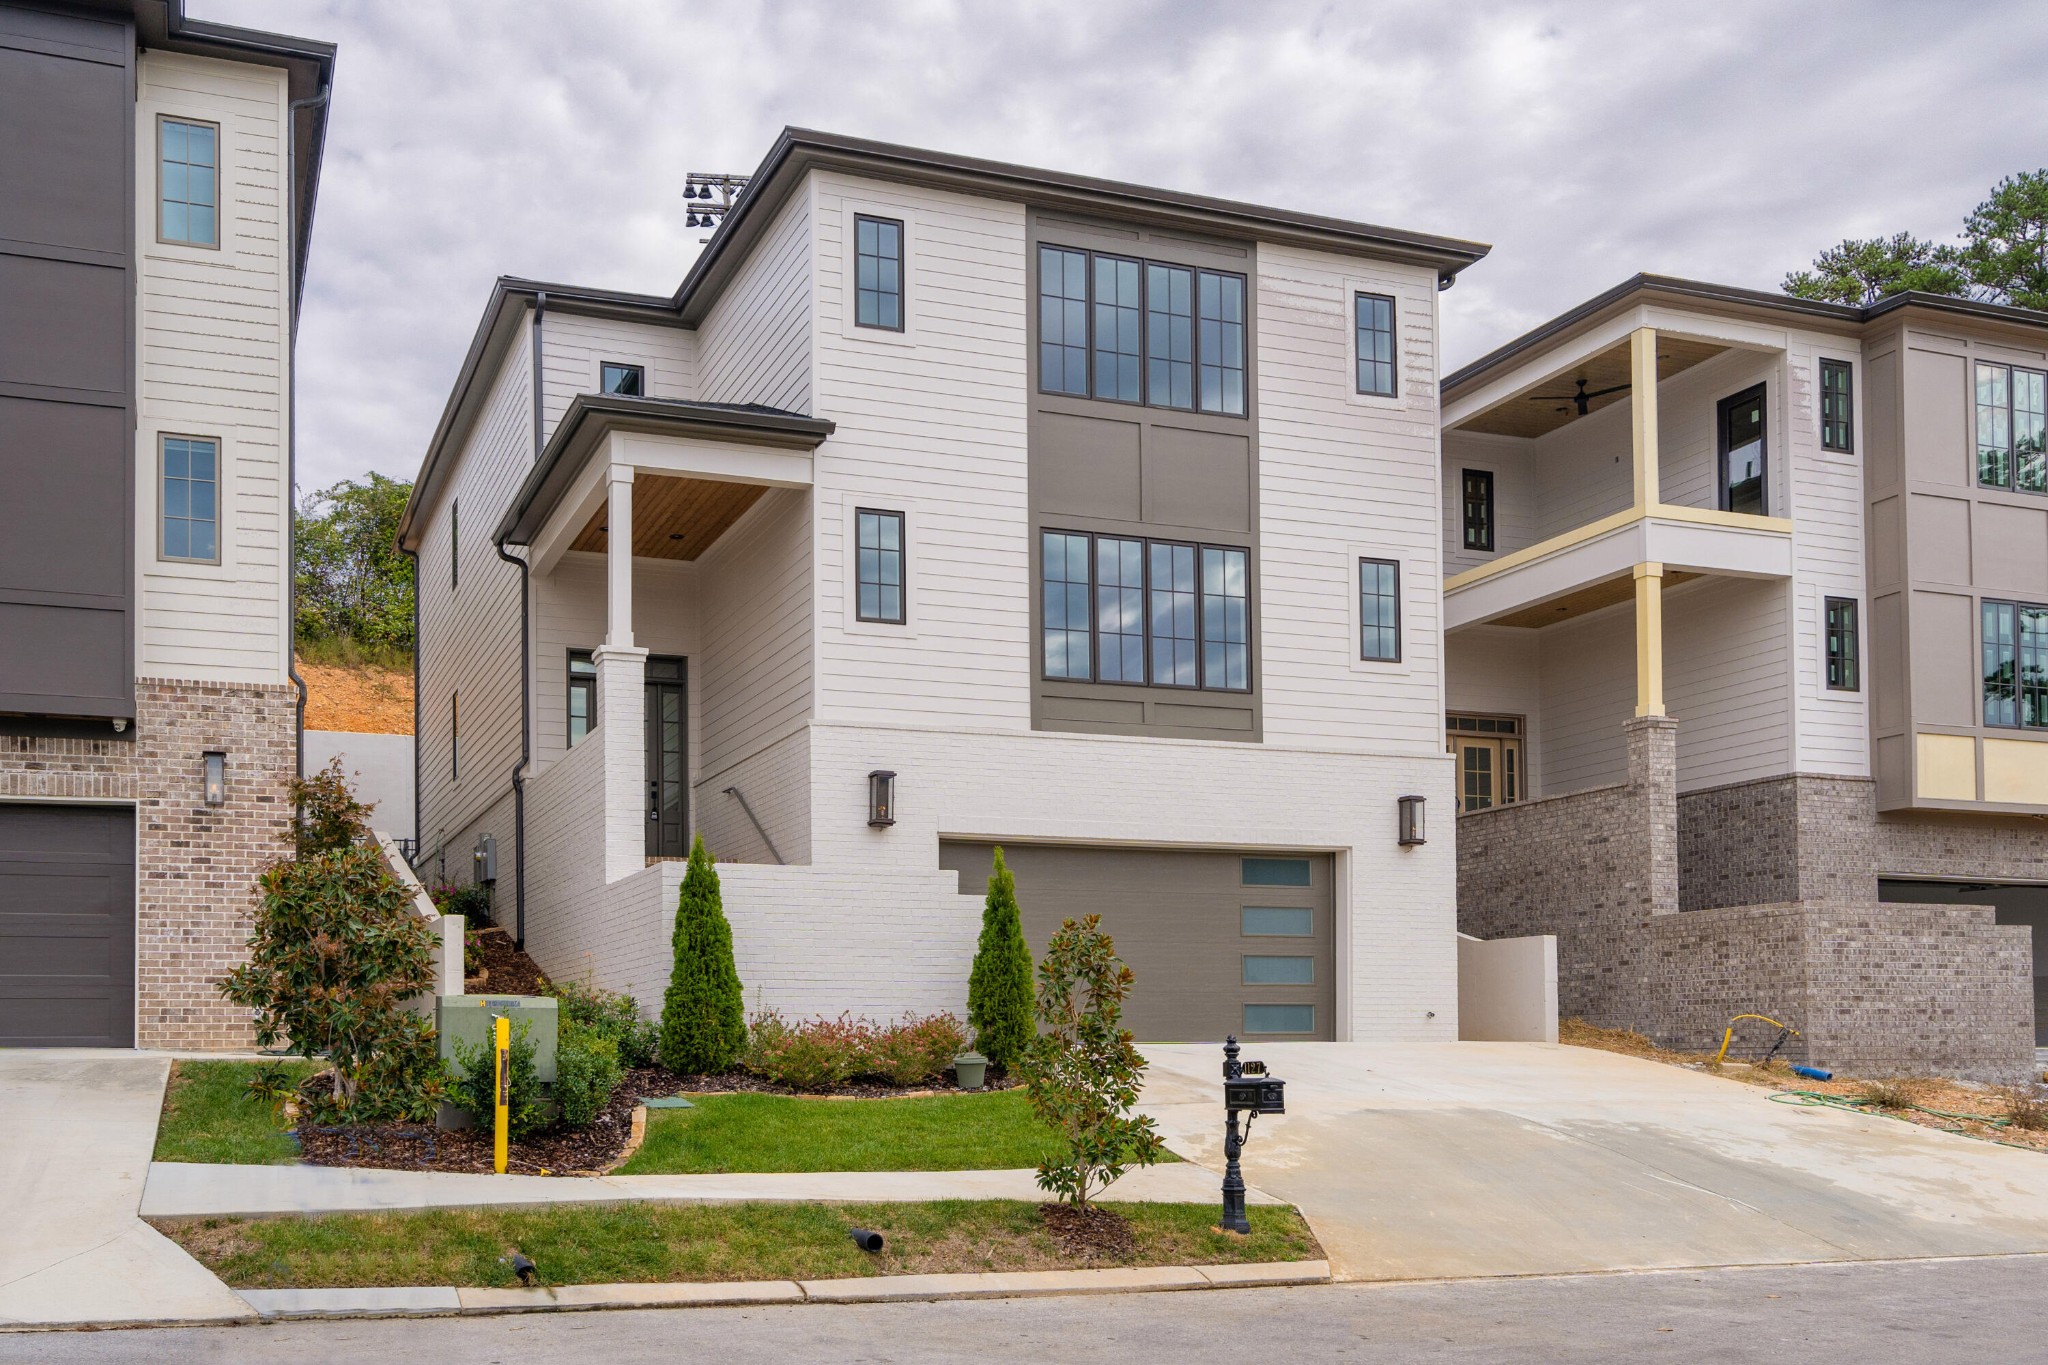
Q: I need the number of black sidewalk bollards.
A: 0